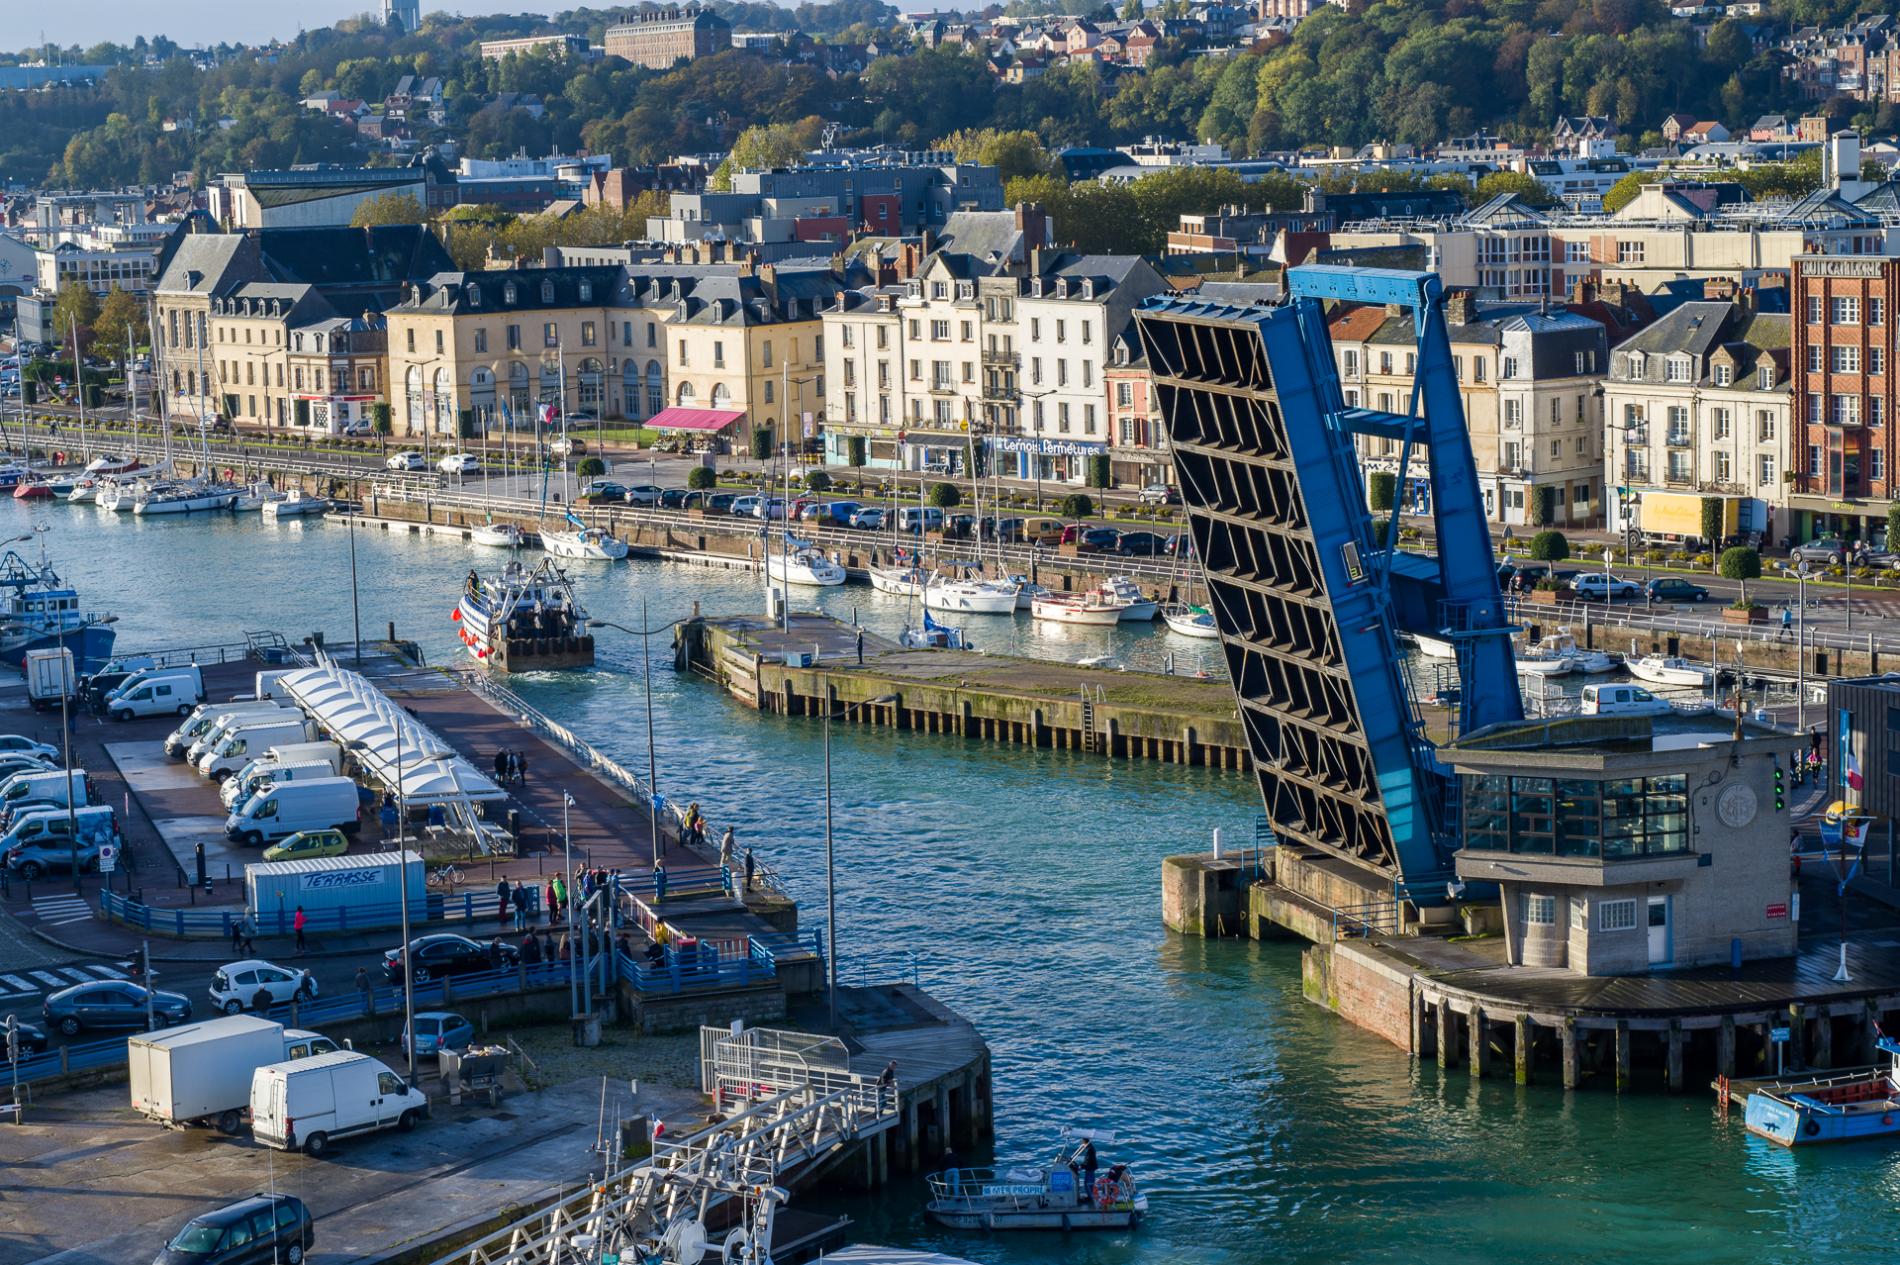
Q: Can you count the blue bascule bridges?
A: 1